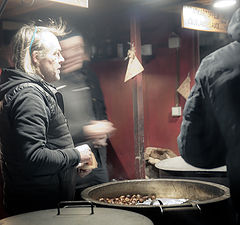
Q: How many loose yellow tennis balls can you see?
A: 0